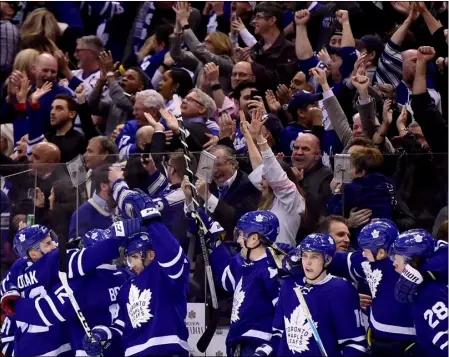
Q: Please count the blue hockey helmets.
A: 7